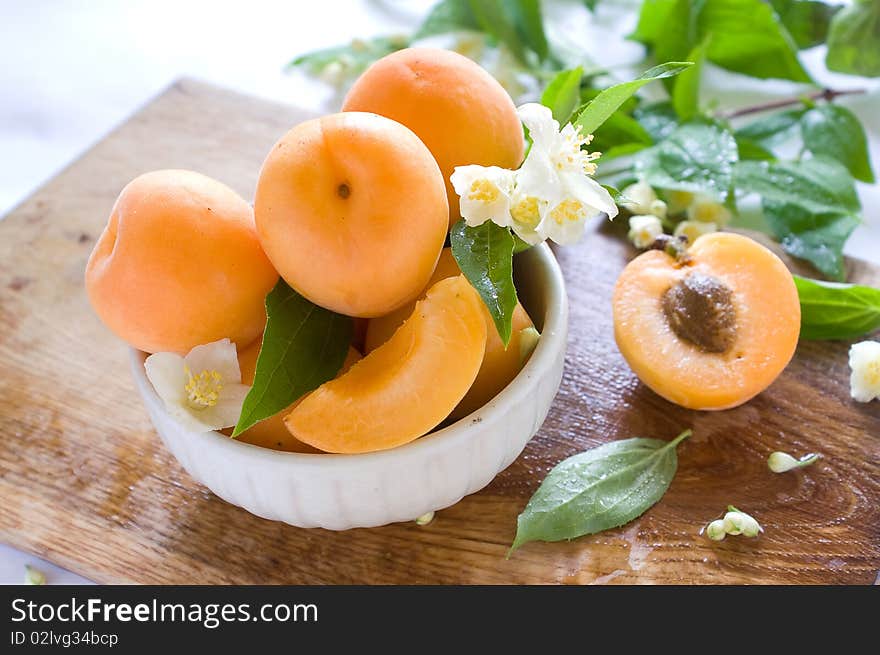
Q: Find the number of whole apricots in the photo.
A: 3